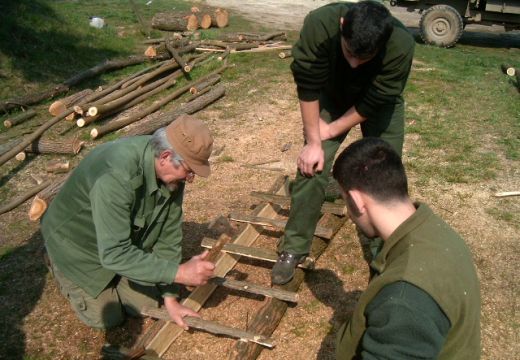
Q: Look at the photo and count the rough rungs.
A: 5